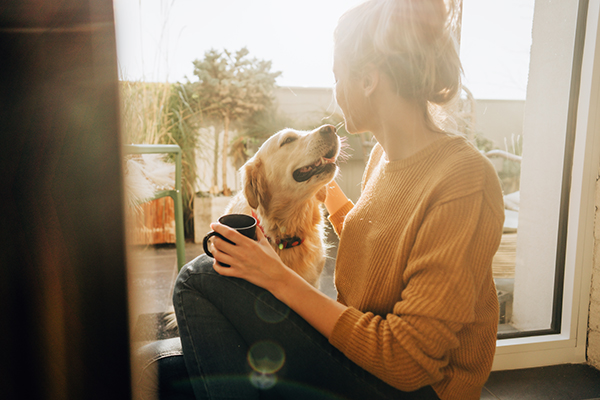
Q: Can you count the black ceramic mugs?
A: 1